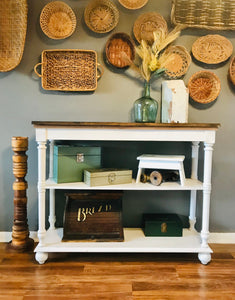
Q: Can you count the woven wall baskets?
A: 12